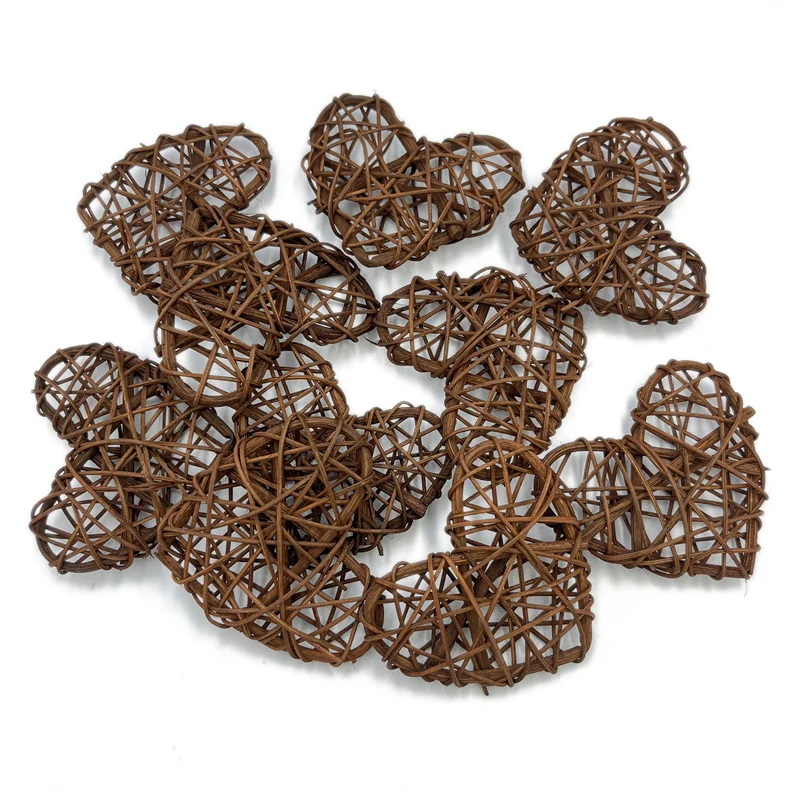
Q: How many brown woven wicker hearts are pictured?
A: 10